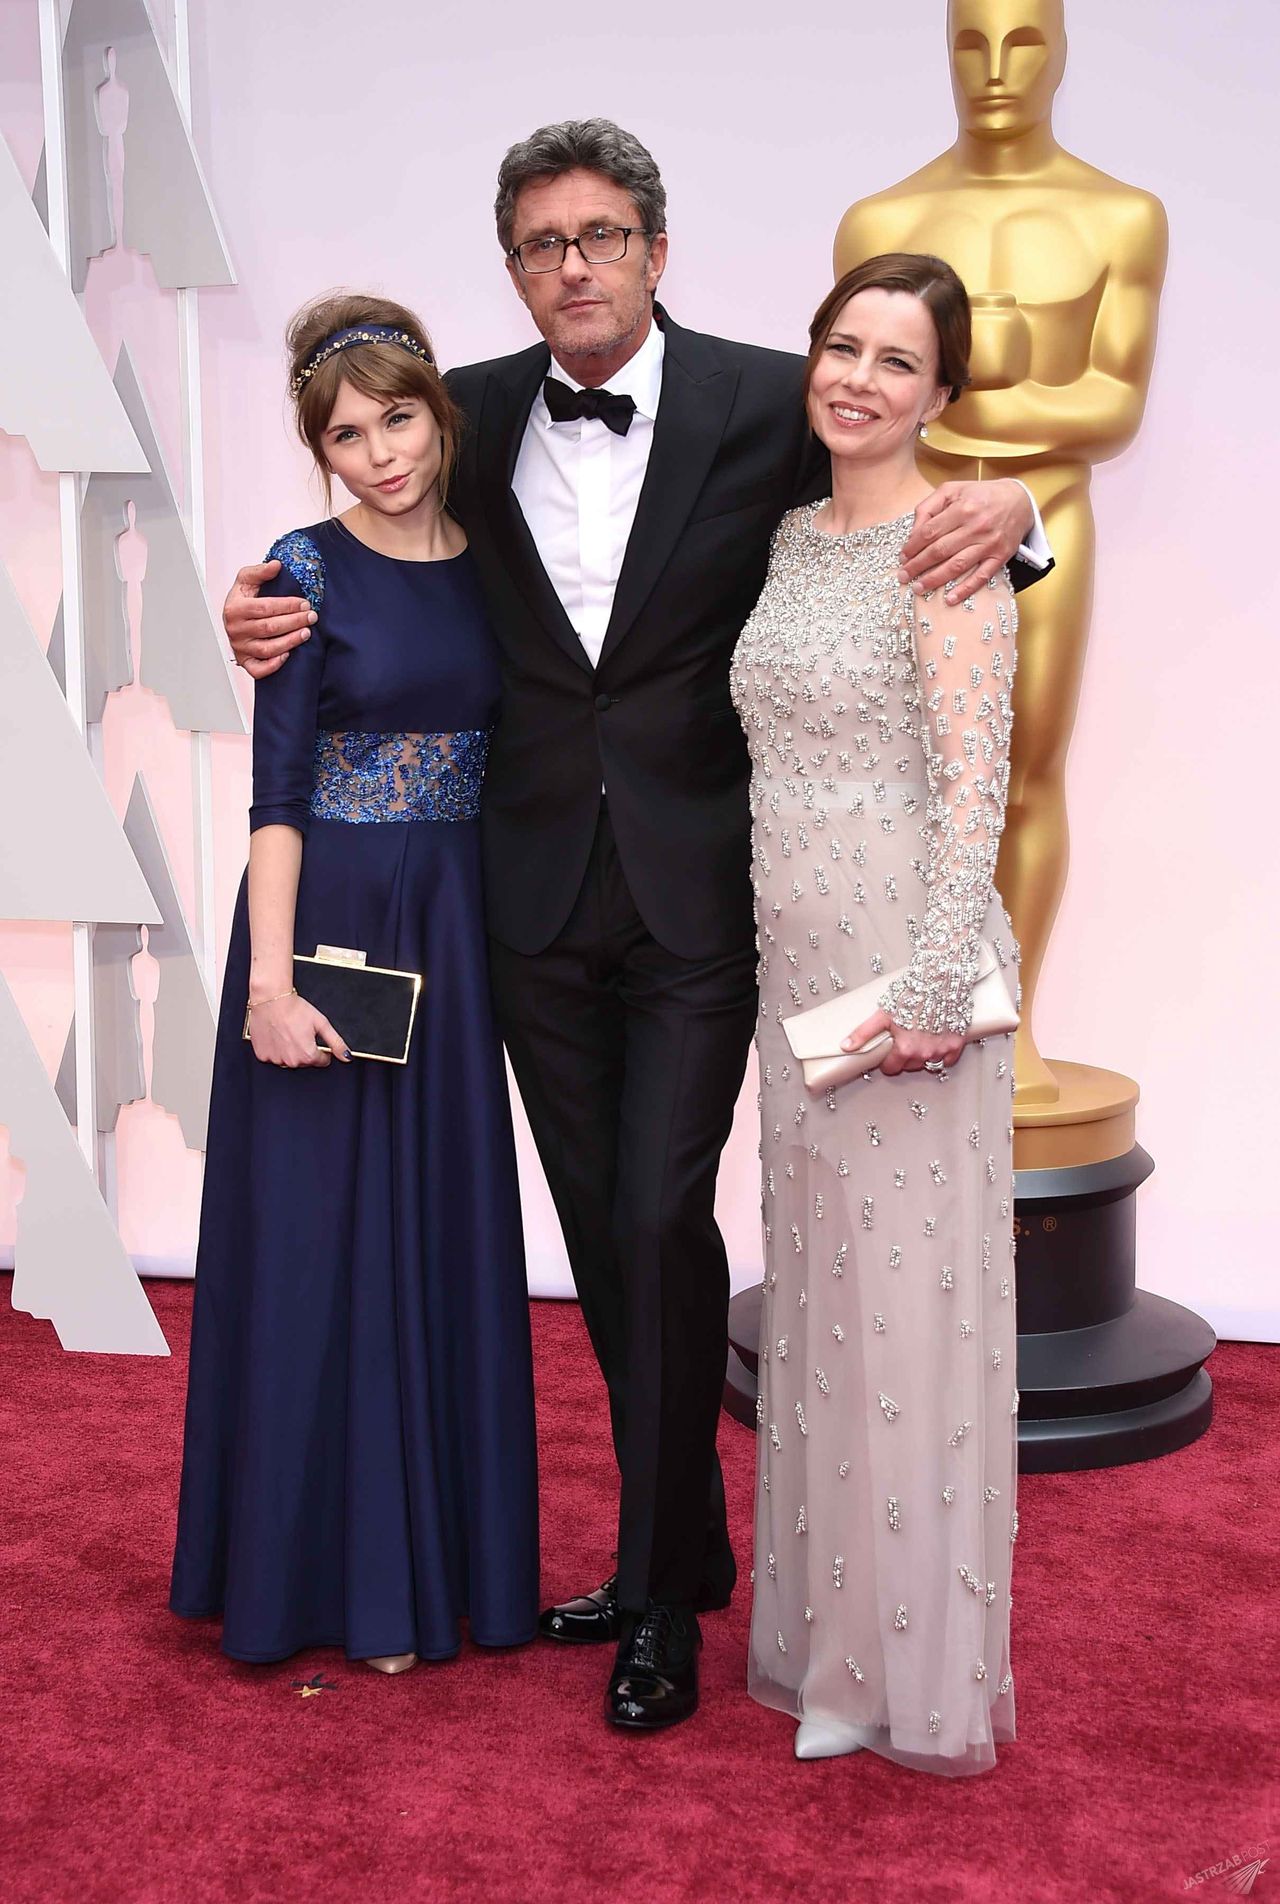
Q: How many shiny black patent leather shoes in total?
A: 2